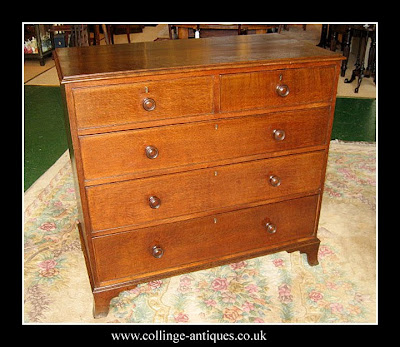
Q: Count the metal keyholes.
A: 5